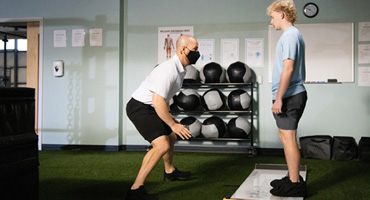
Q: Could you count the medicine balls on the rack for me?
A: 9